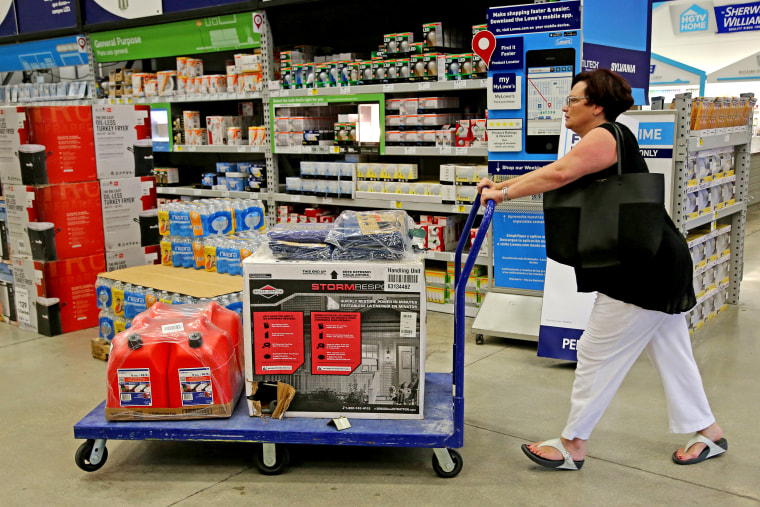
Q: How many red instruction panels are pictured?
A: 2